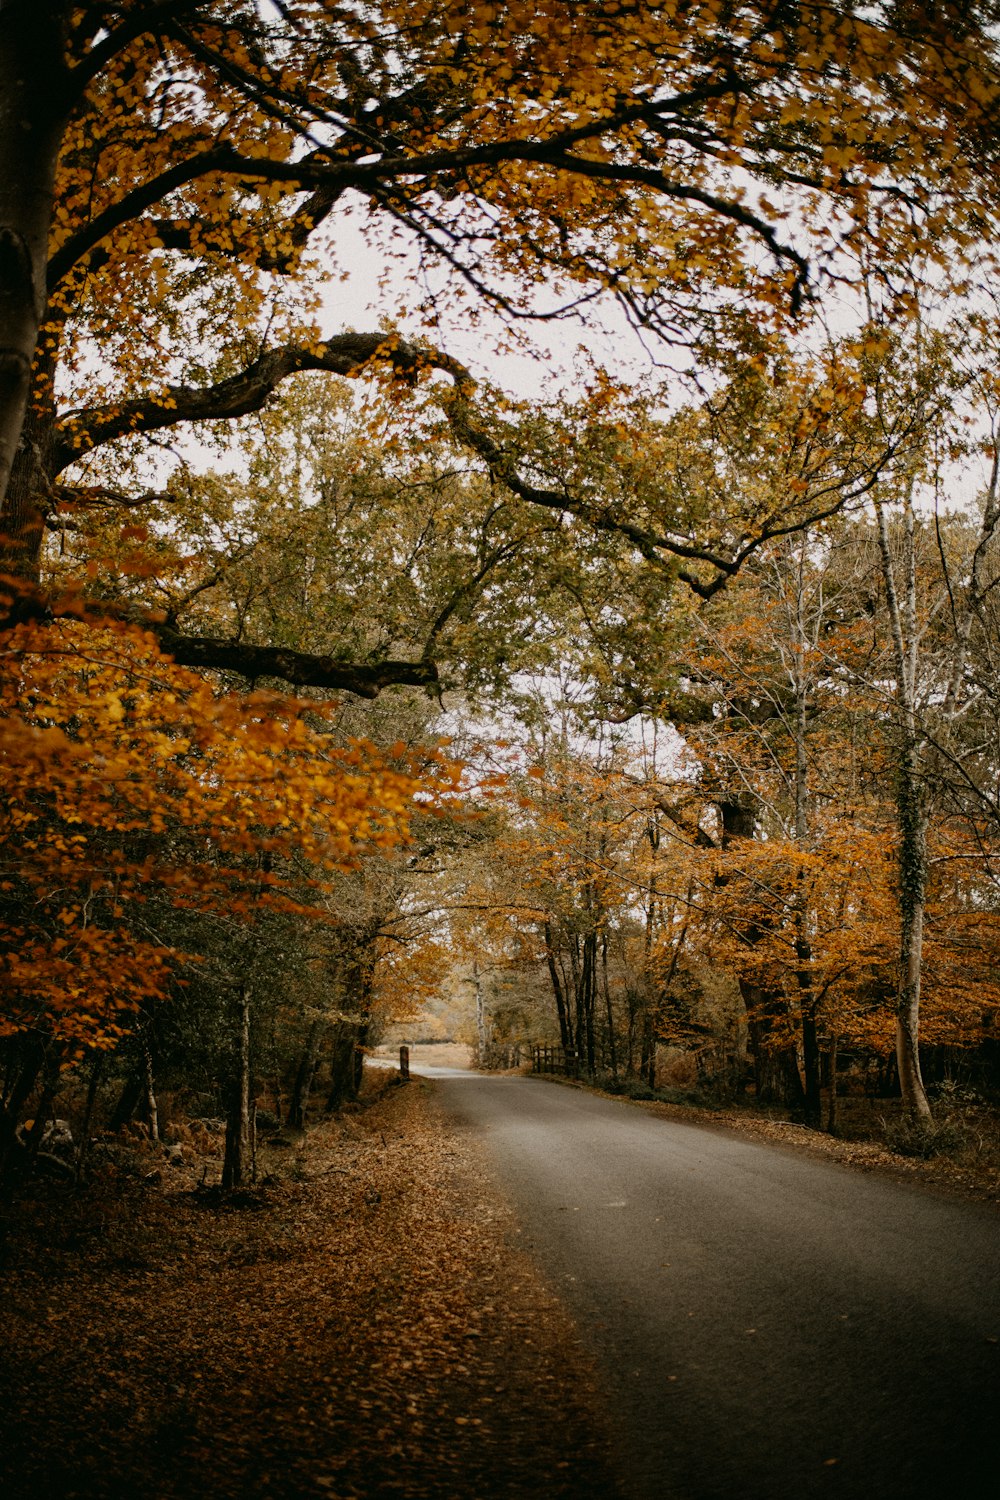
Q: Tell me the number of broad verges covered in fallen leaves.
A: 1